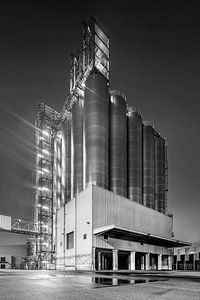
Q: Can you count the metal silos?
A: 8